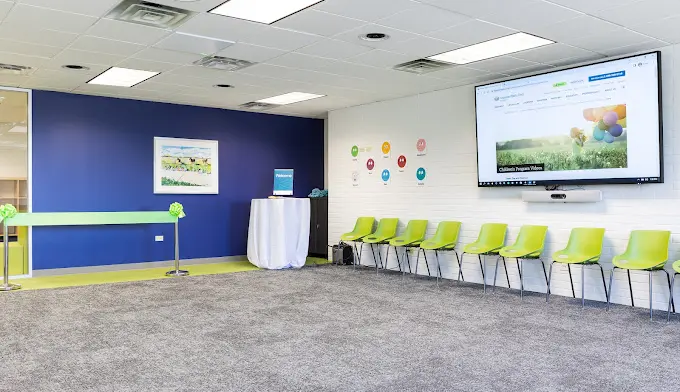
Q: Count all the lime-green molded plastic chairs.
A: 9